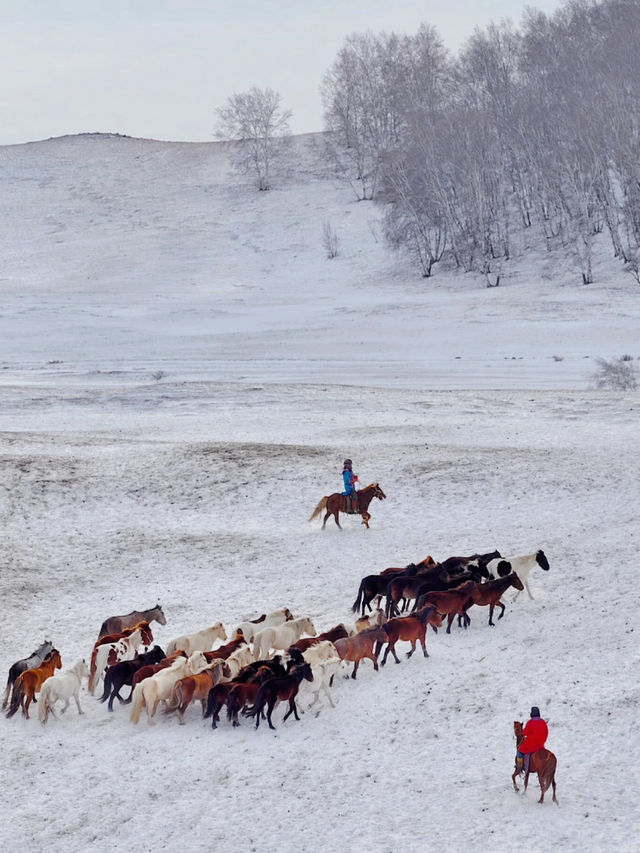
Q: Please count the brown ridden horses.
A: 2